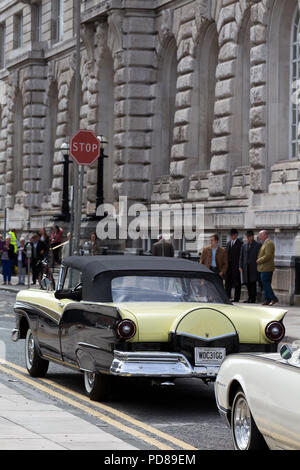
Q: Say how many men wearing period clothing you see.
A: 2